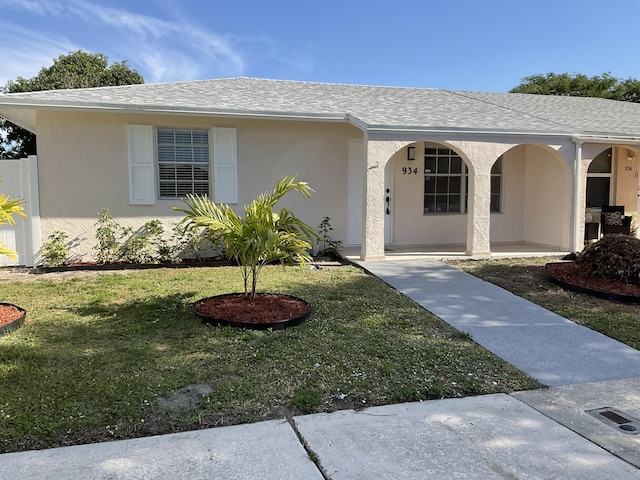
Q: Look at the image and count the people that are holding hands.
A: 0